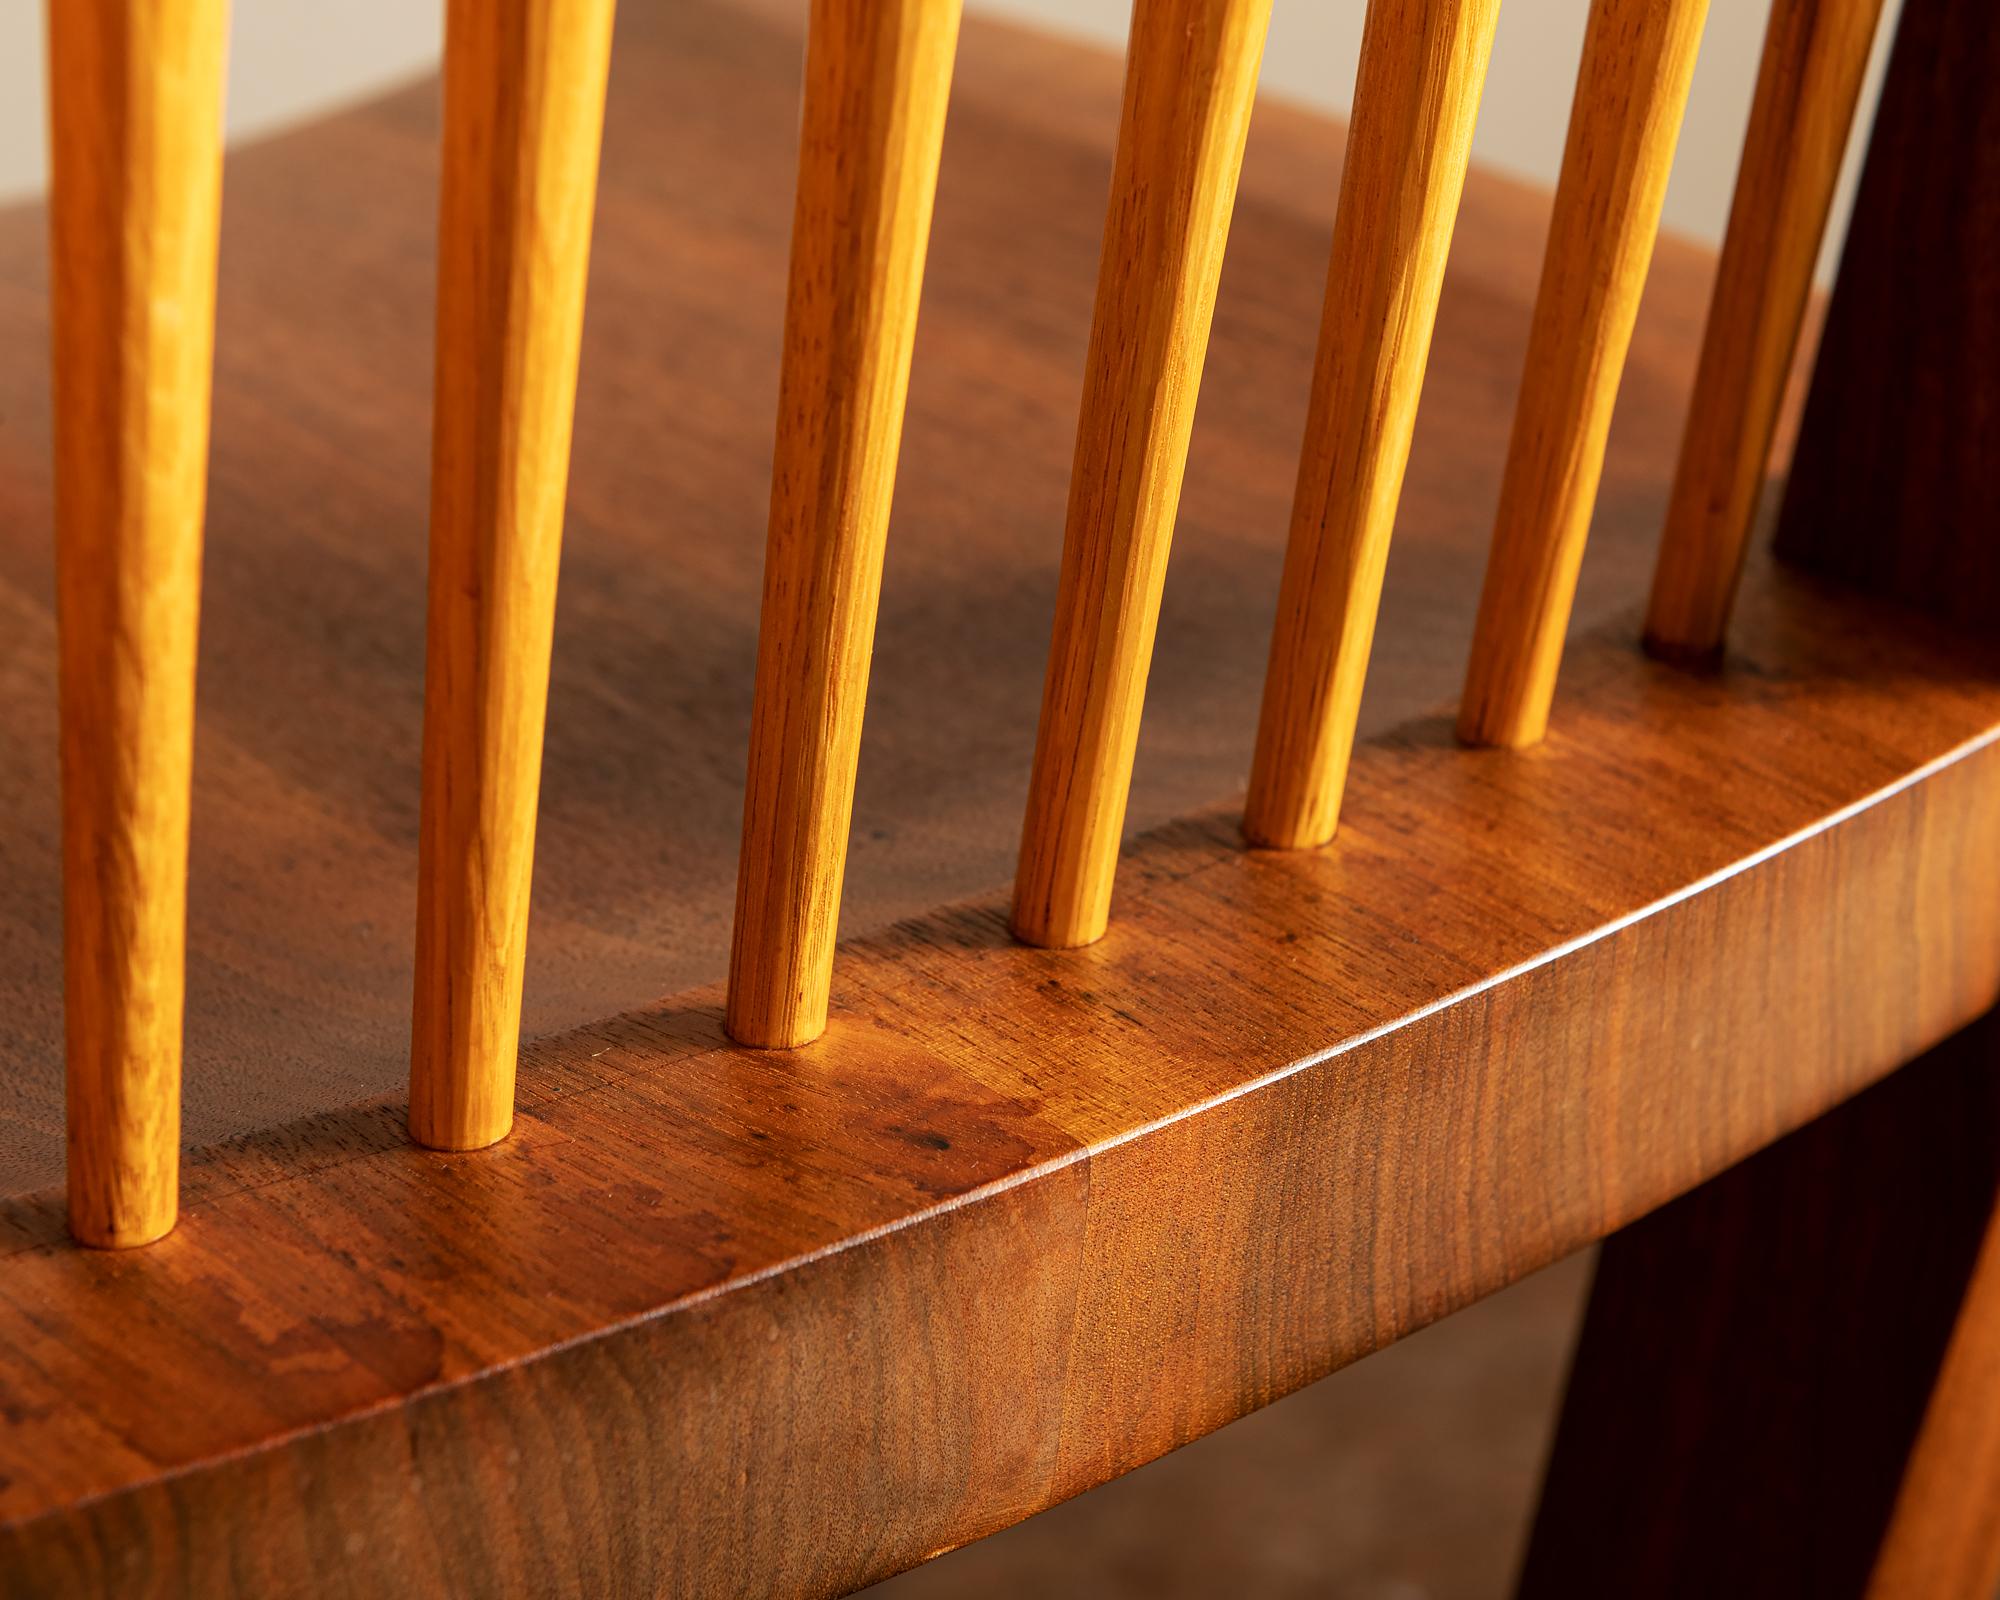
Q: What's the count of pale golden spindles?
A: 7